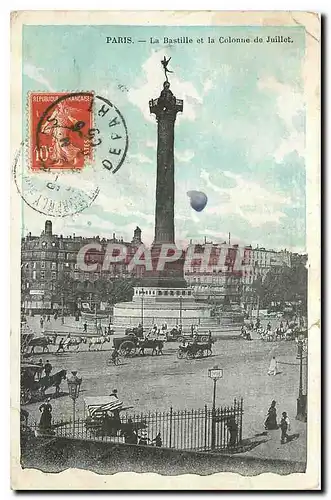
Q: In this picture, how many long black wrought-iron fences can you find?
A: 1